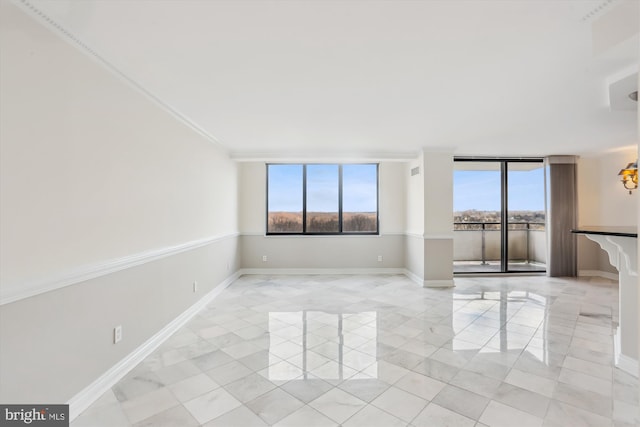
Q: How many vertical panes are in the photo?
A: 5